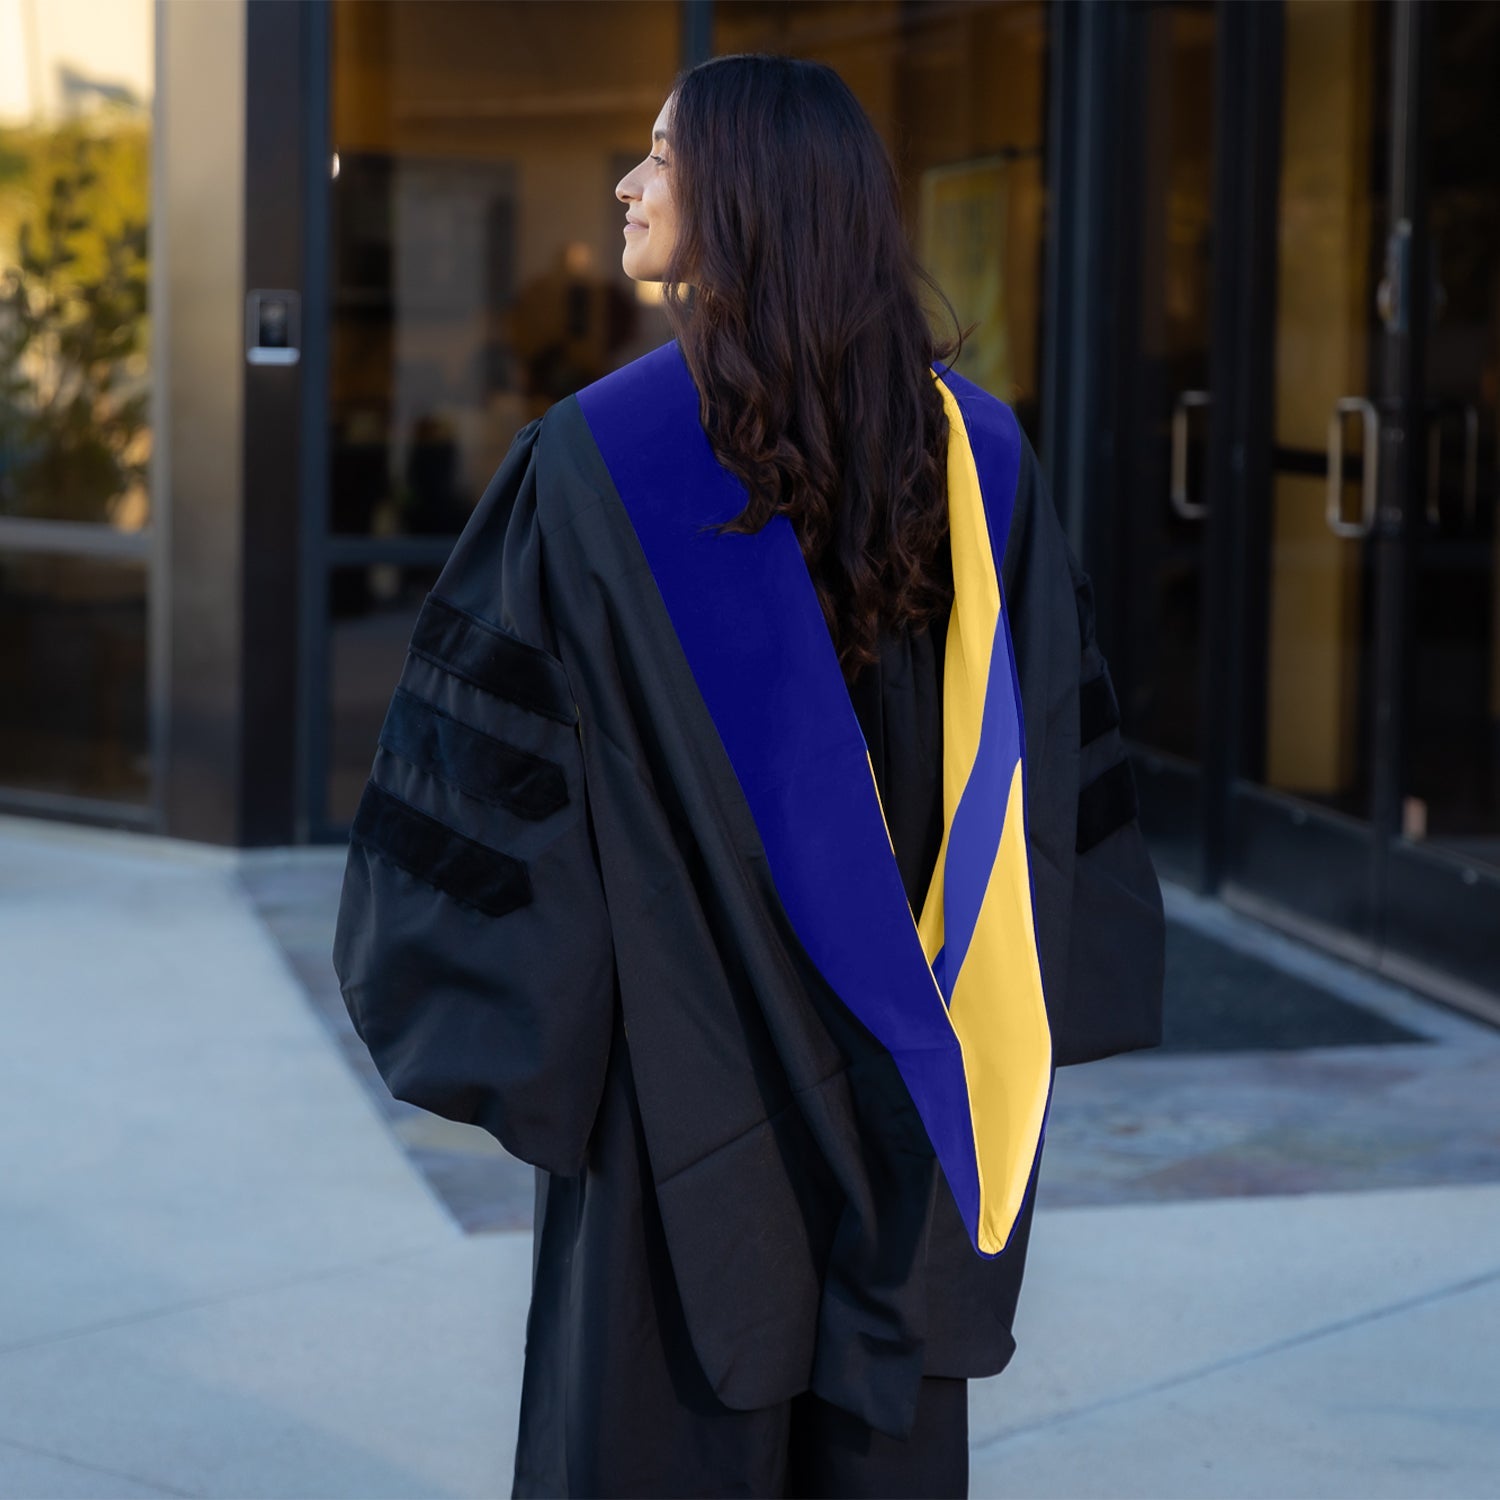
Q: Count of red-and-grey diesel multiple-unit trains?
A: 0